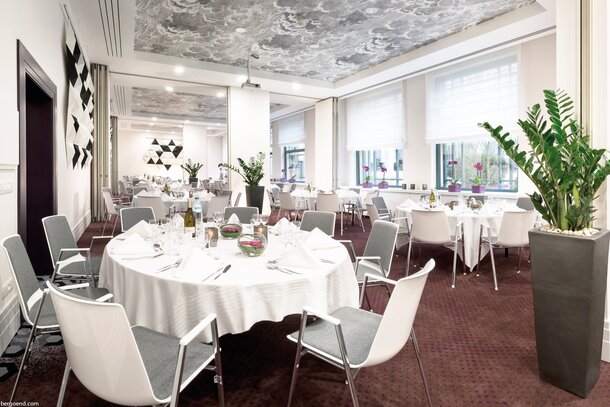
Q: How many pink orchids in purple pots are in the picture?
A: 6